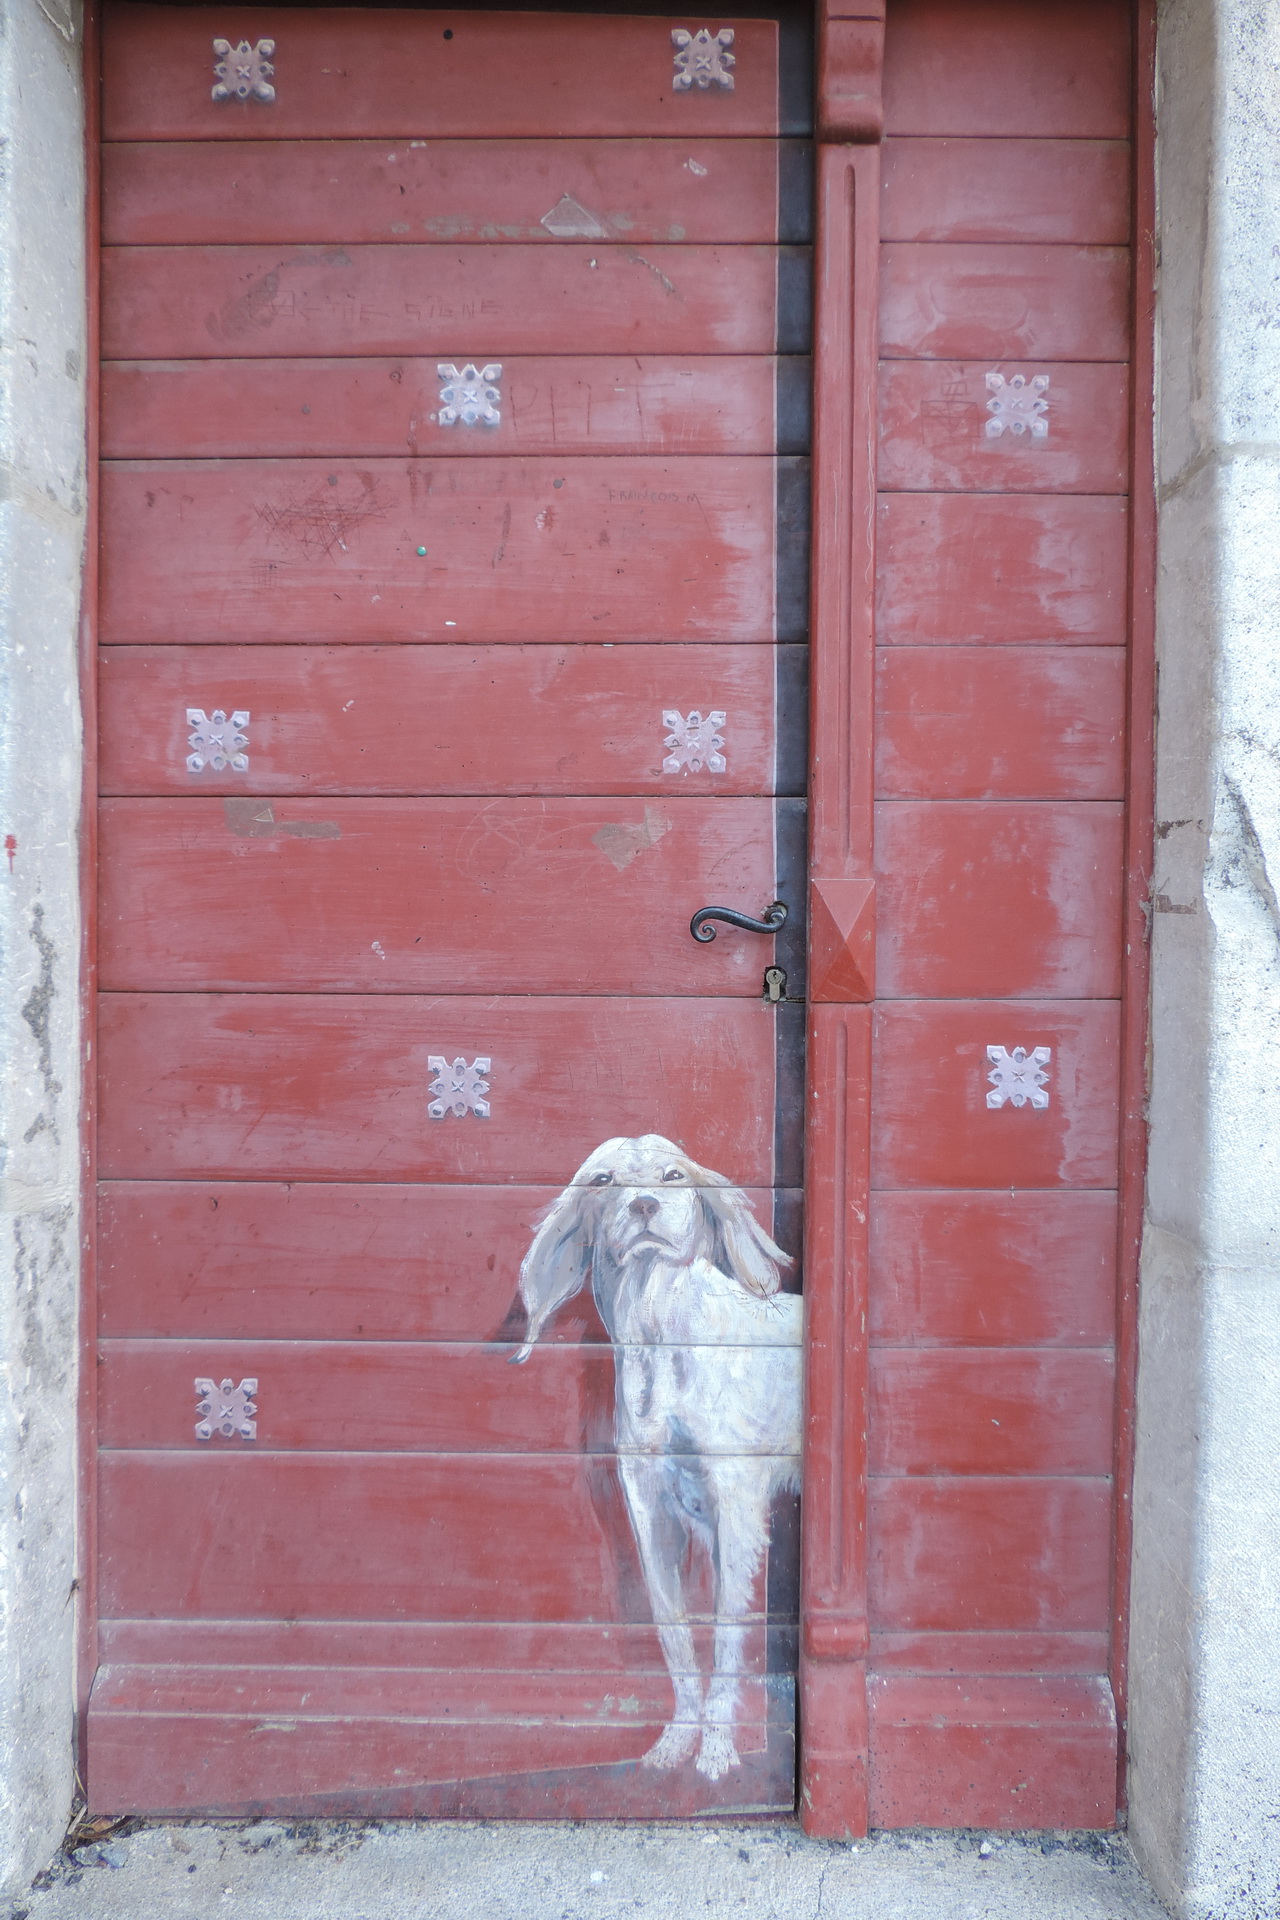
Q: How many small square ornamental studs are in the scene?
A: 9